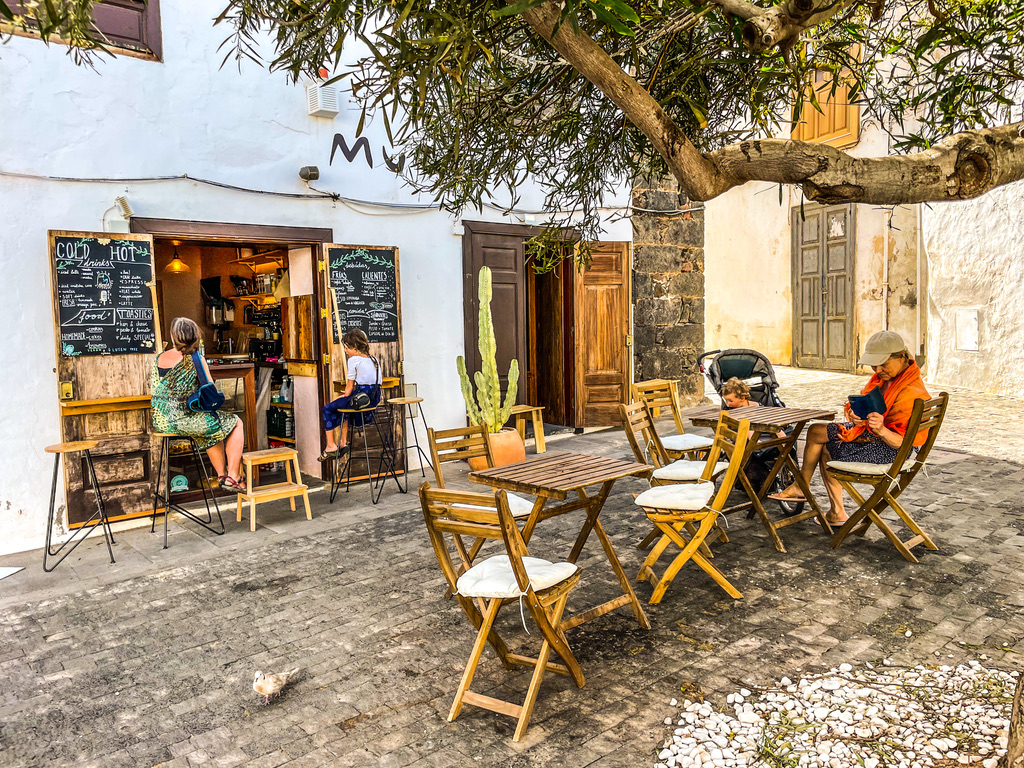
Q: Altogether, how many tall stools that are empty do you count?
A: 2